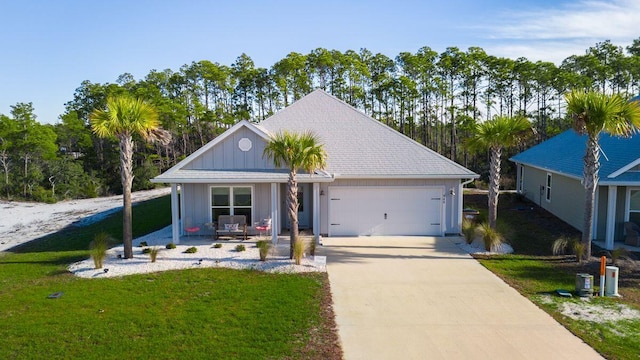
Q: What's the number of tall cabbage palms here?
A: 4